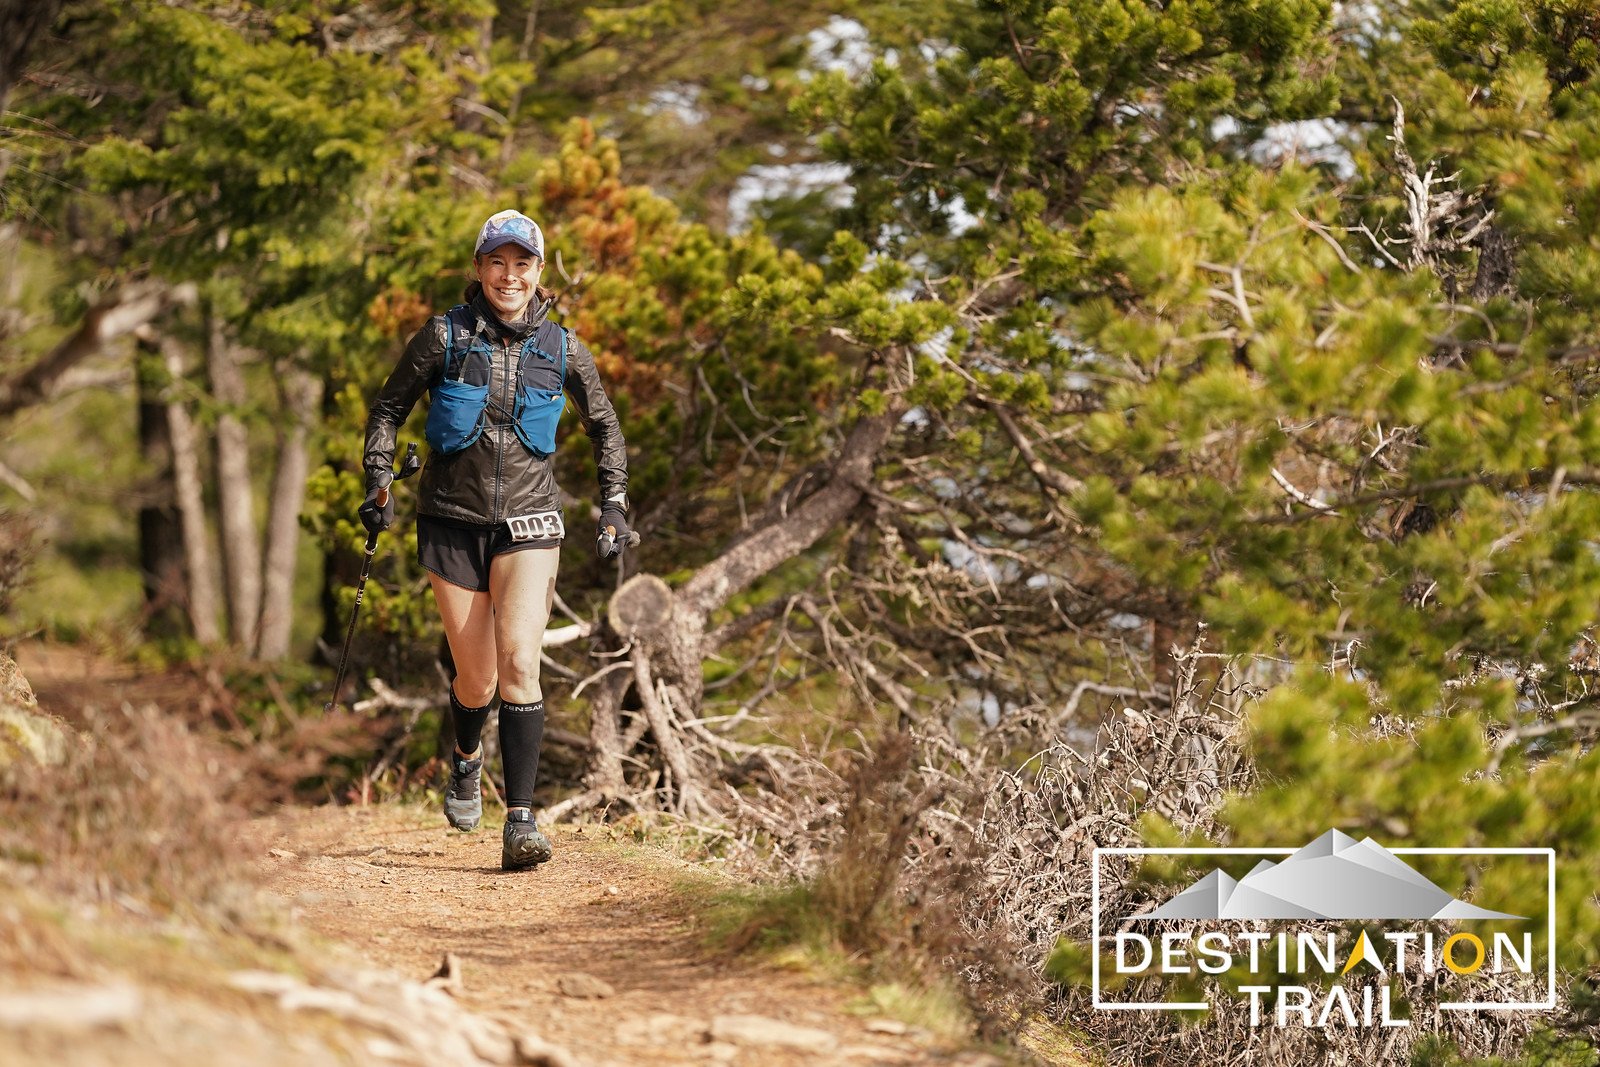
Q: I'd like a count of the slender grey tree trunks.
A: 3